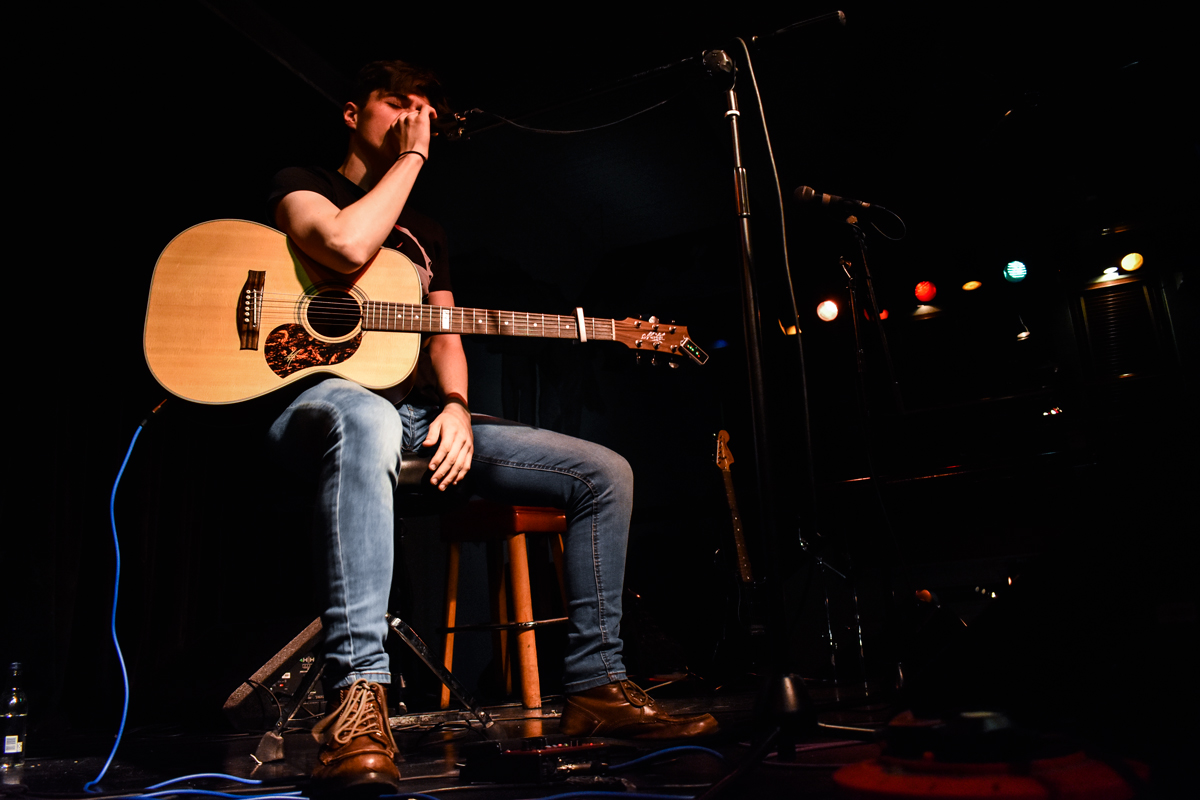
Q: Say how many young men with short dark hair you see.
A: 1